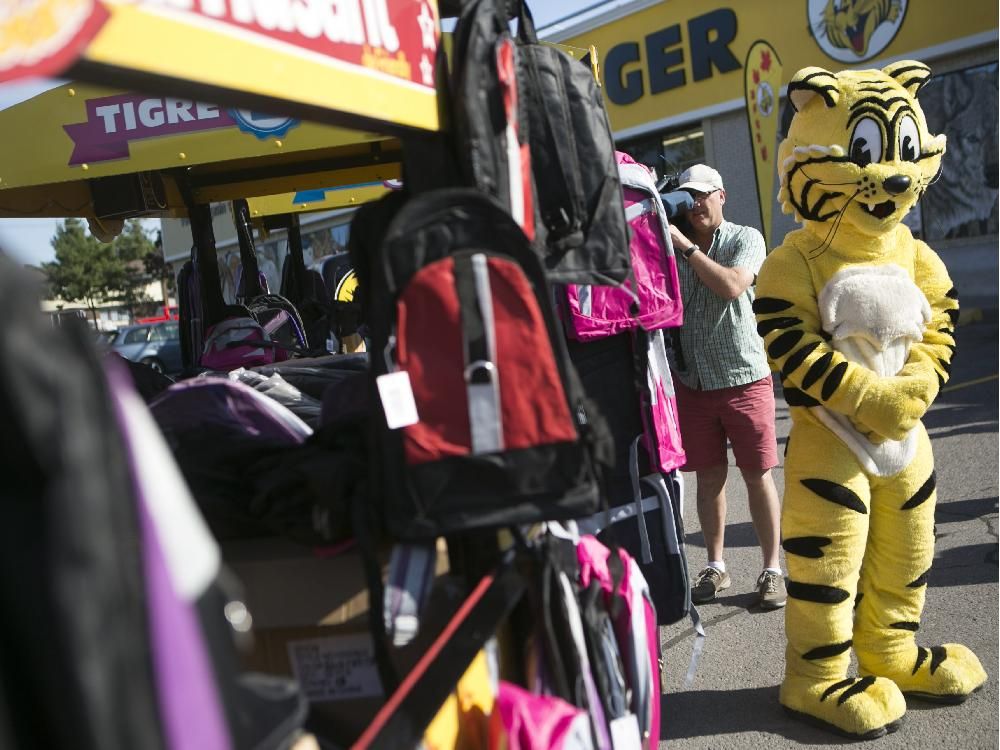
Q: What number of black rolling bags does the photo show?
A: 0